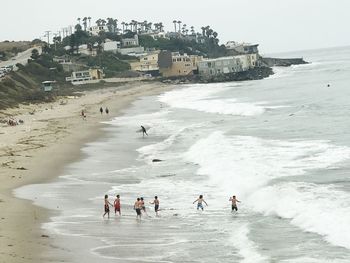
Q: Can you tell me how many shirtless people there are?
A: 6